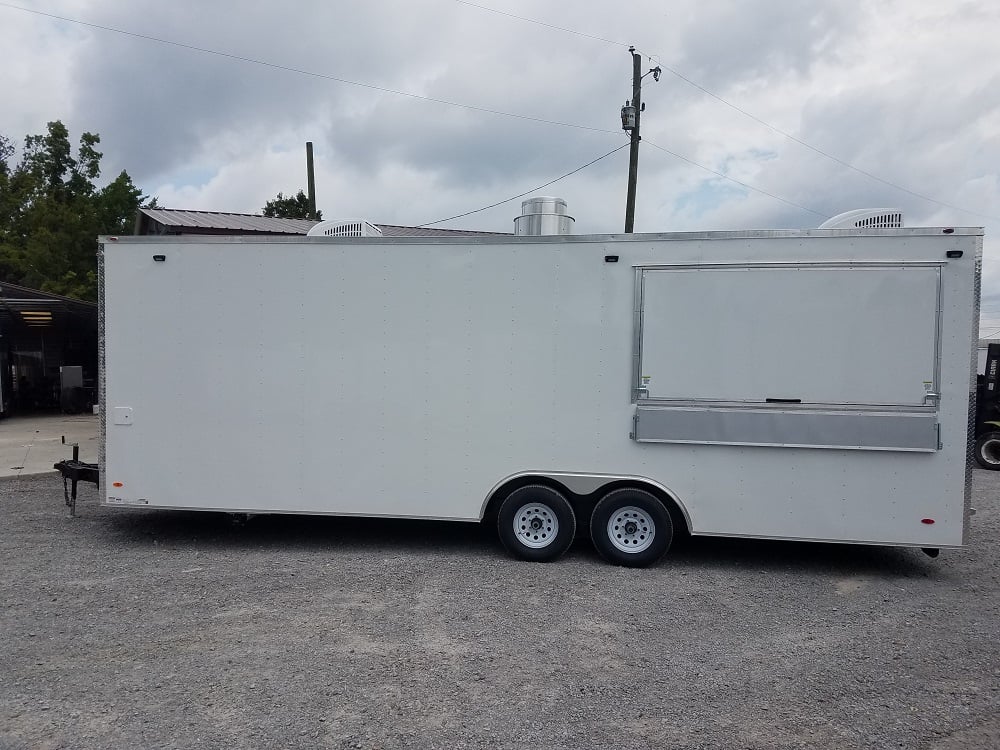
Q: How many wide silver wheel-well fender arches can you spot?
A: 1